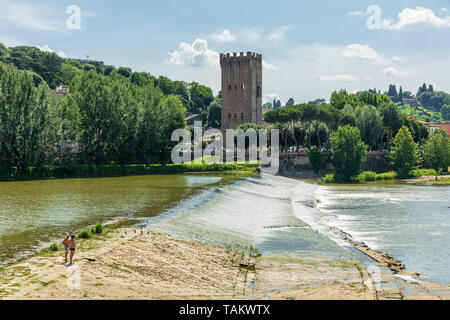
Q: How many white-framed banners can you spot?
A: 0